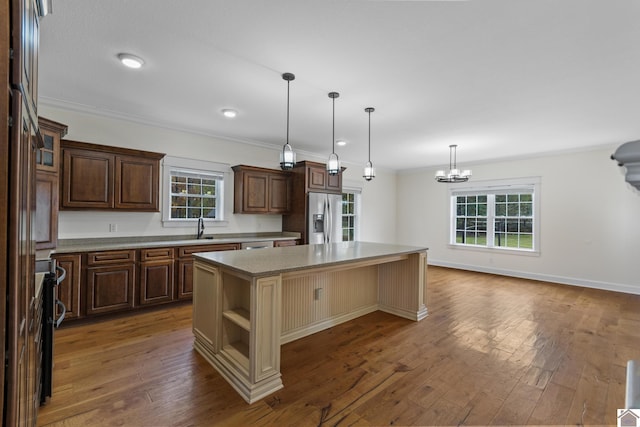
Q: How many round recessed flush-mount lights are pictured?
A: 3